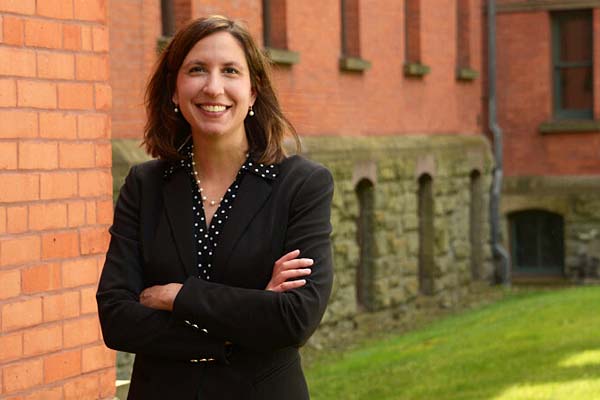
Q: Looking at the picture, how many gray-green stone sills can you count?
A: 6